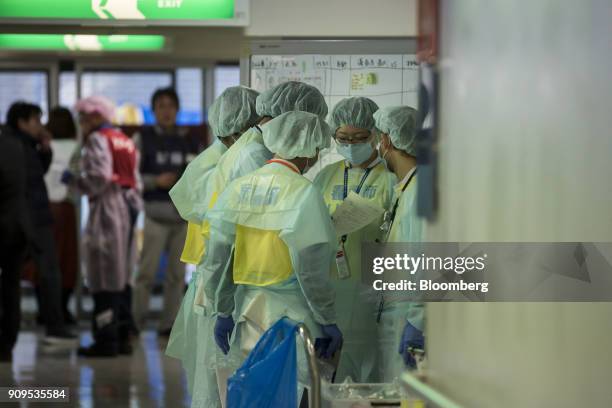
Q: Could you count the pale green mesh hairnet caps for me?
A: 5